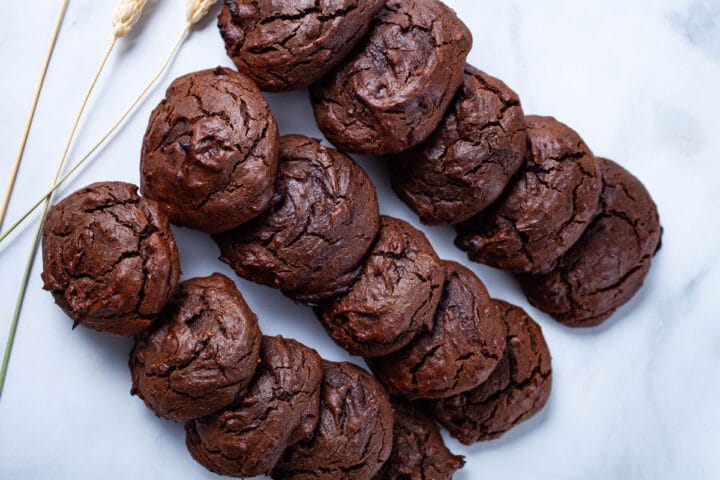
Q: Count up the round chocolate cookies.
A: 15